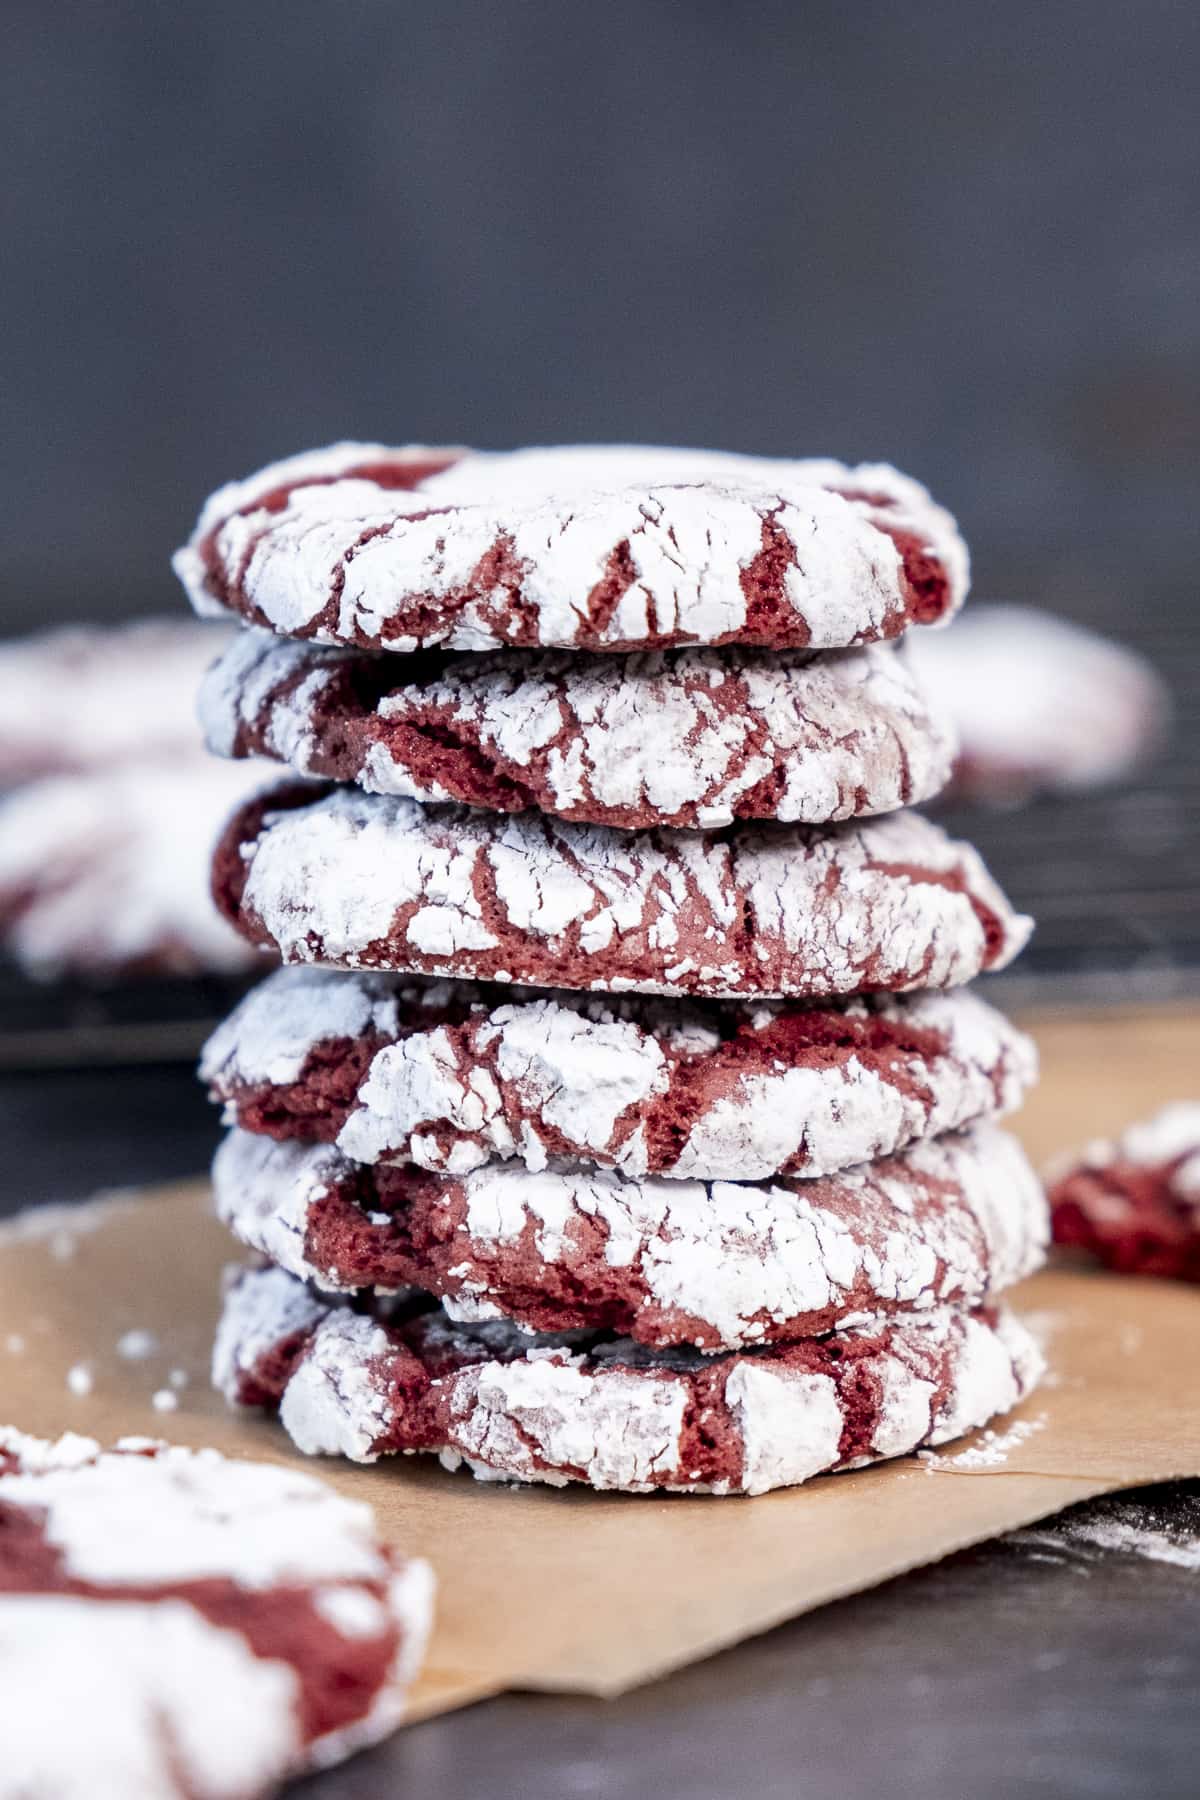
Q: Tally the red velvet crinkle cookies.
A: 11